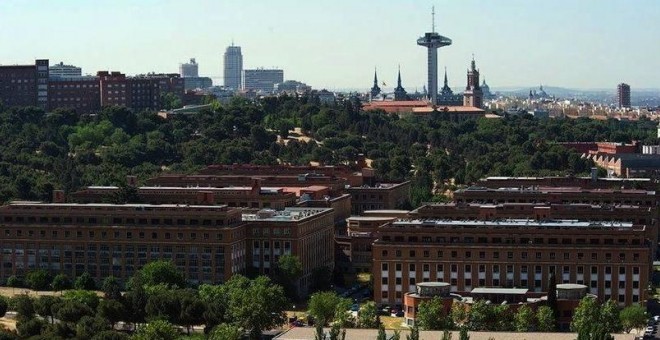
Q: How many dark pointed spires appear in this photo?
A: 3